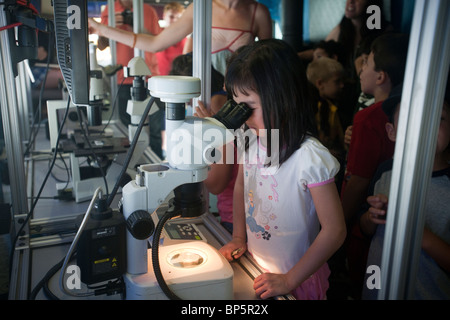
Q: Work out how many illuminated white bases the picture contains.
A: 1